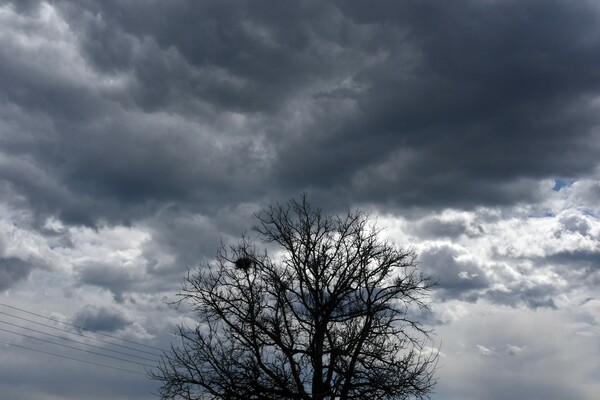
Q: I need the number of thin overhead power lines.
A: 5